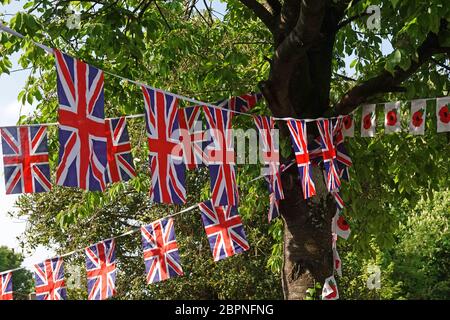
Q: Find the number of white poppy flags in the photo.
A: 8